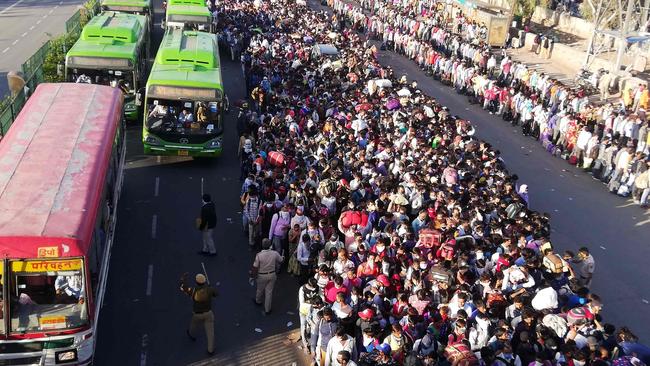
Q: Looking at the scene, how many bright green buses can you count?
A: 4